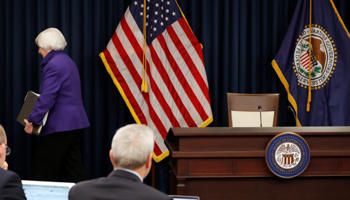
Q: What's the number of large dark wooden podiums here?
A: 1